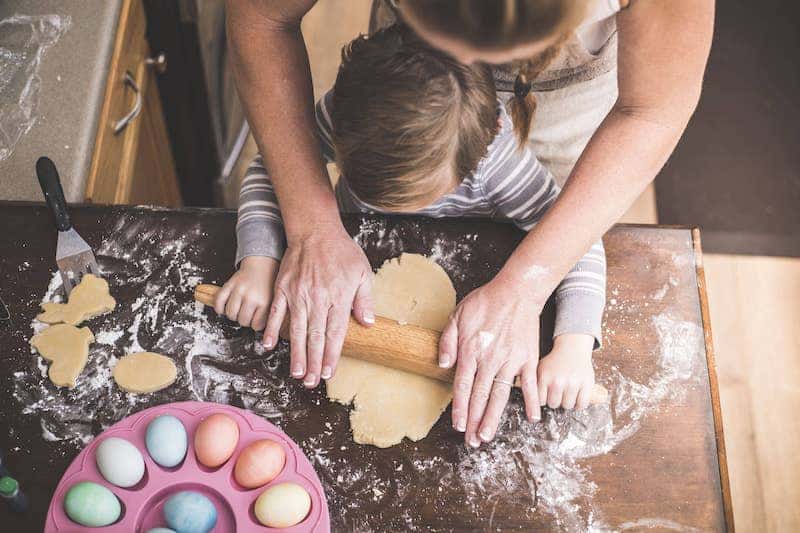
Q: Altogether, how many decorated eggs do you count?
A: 8